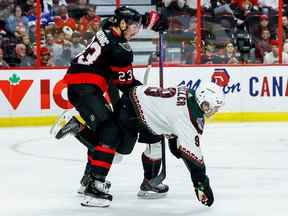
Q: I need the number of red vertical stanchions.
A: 4